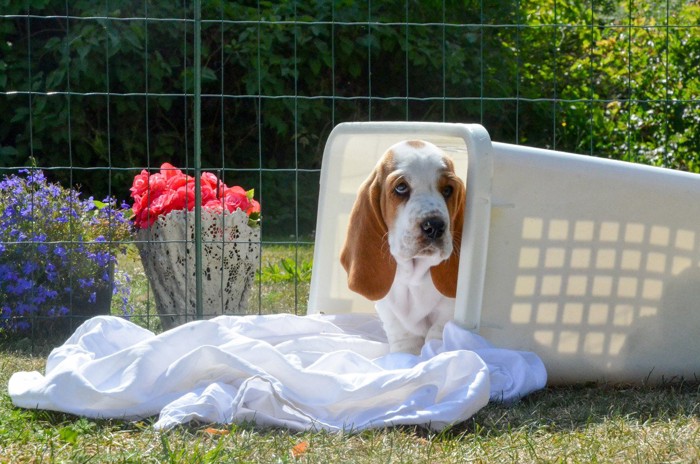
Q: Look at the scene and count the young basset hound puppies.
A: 1